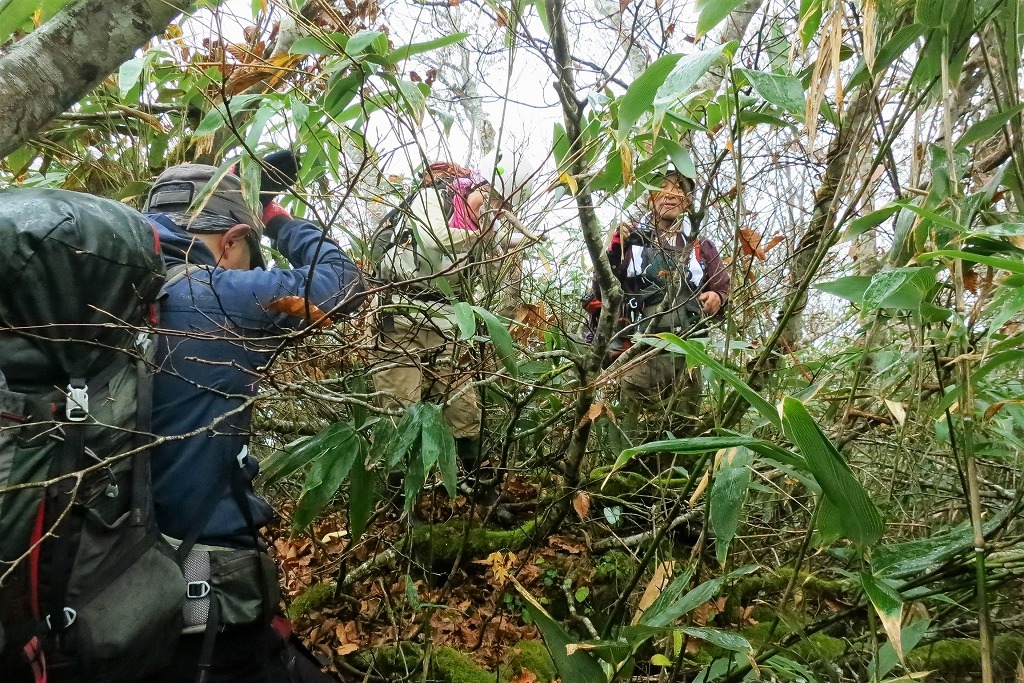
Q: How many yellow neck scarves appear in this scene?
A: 0